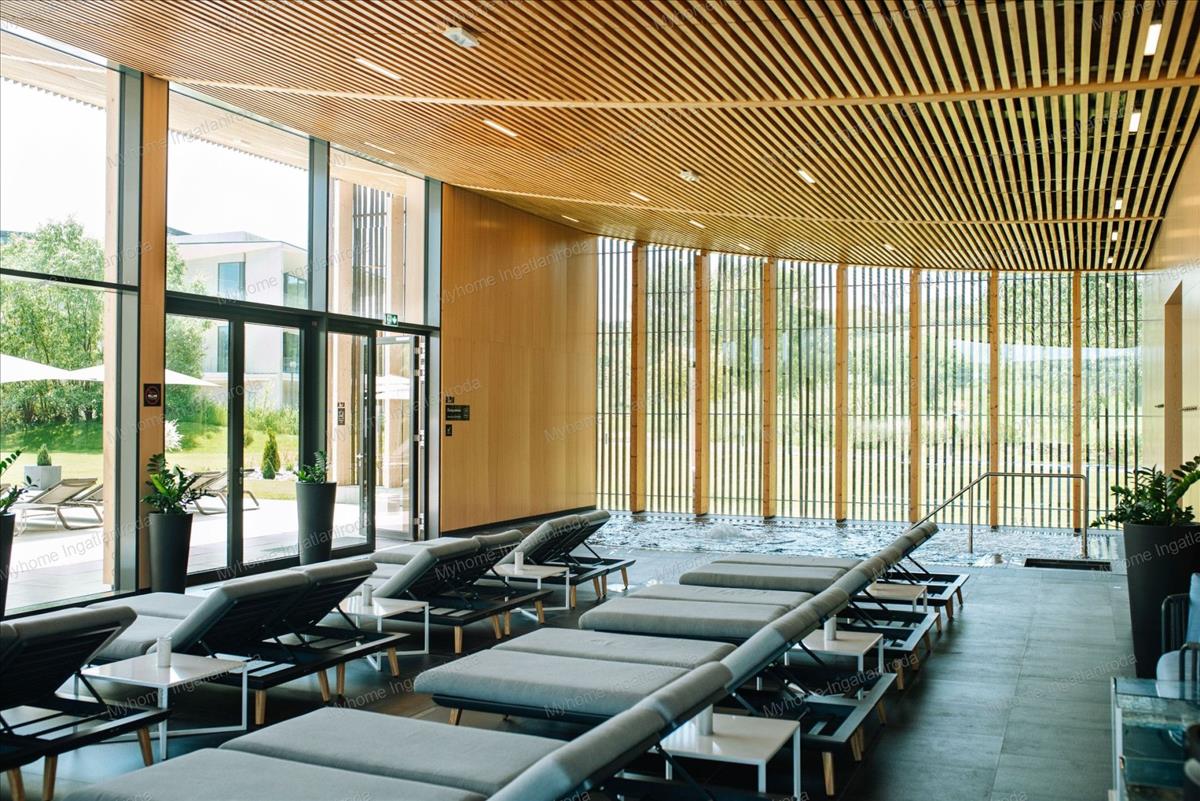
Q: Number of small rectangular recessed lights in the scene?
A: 14